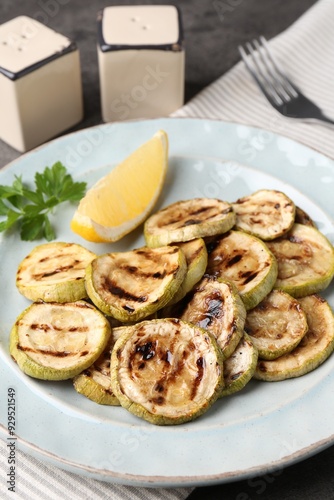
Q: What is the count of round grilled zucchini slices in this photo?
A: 15